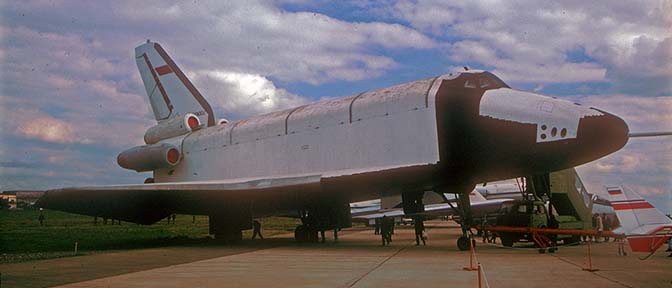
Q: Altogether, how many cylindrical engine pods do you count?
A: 2